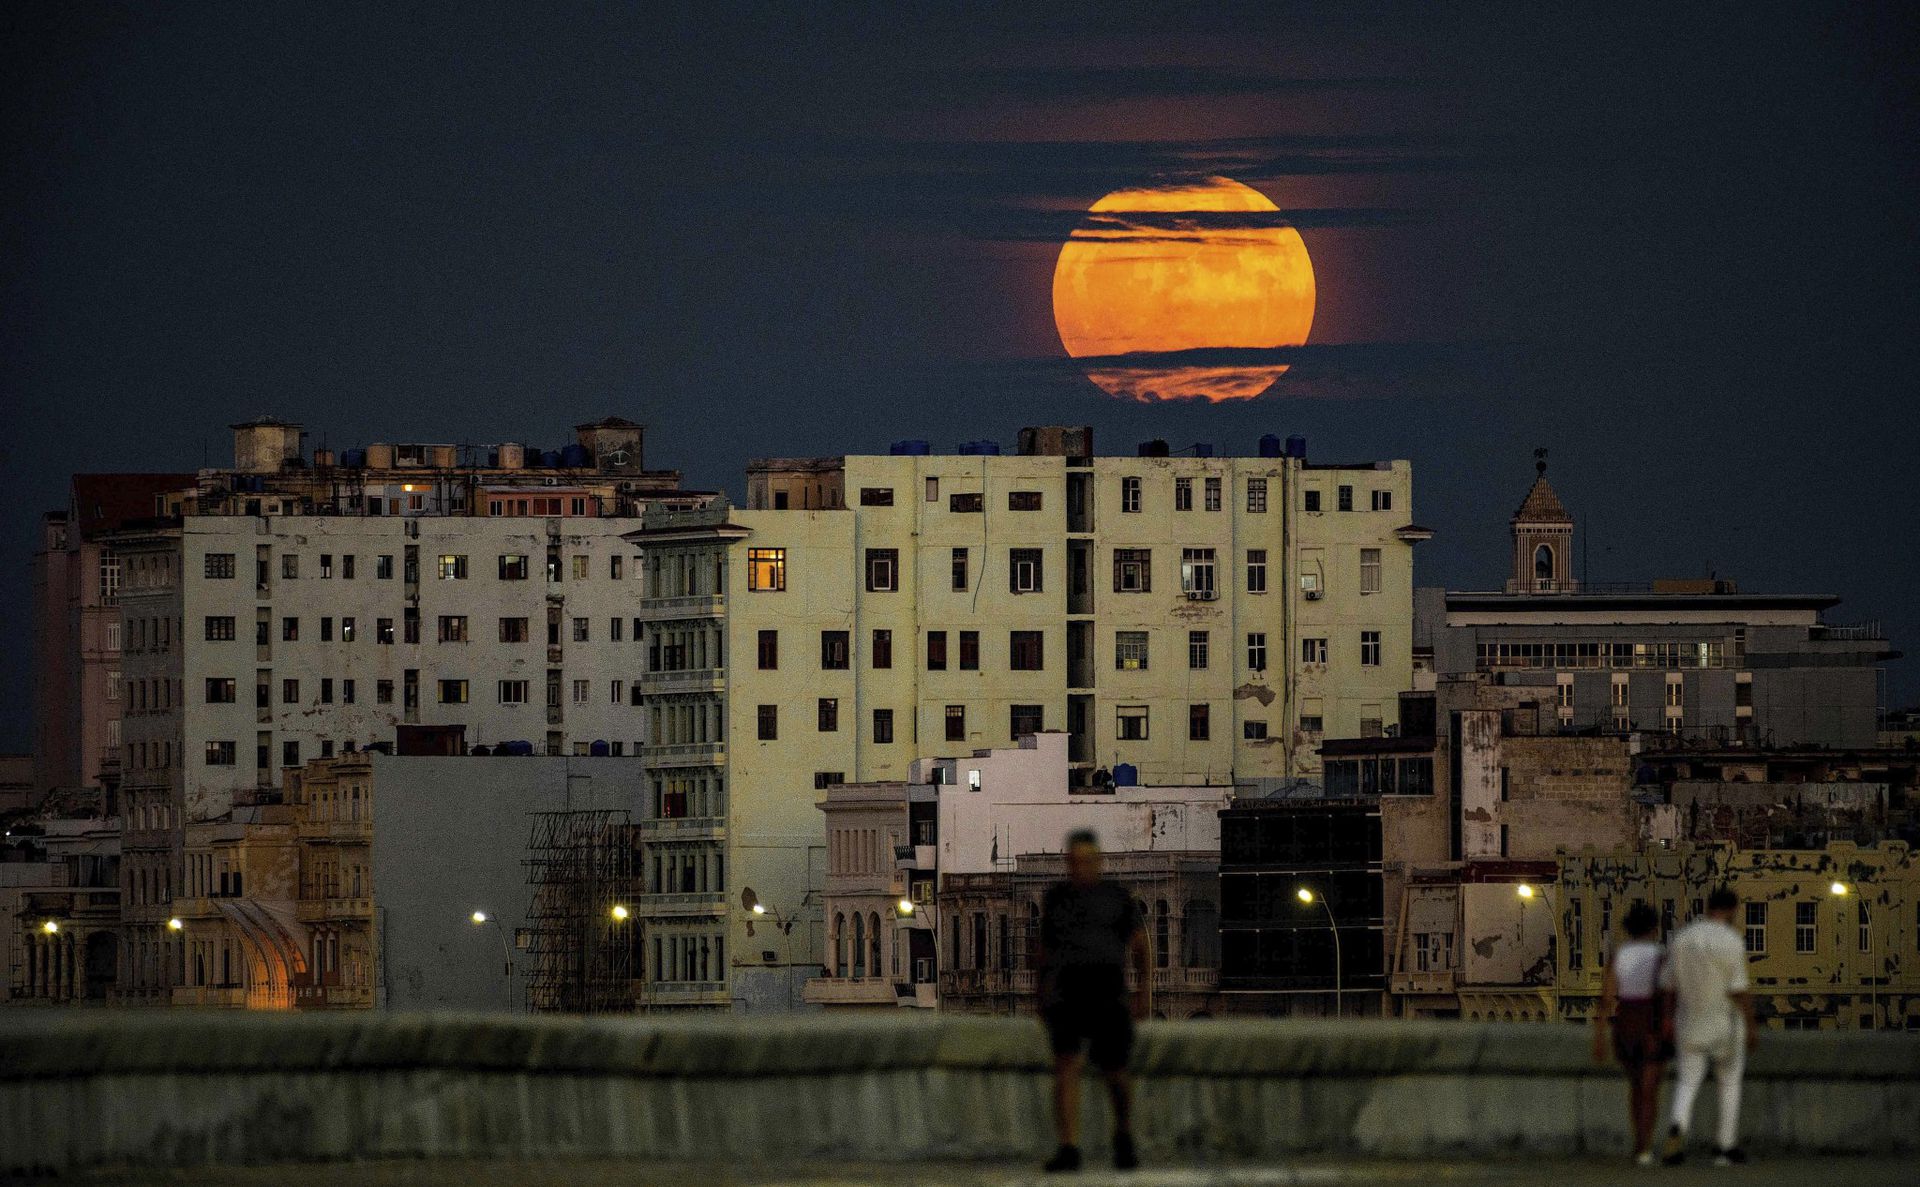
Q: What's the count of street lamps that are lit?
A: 9